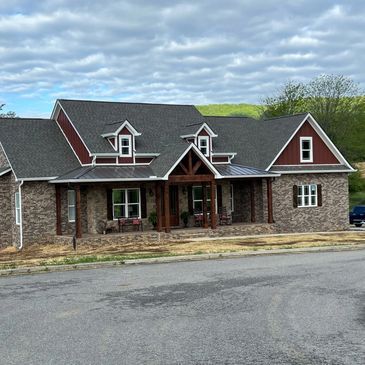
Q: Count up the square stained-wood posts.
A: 8